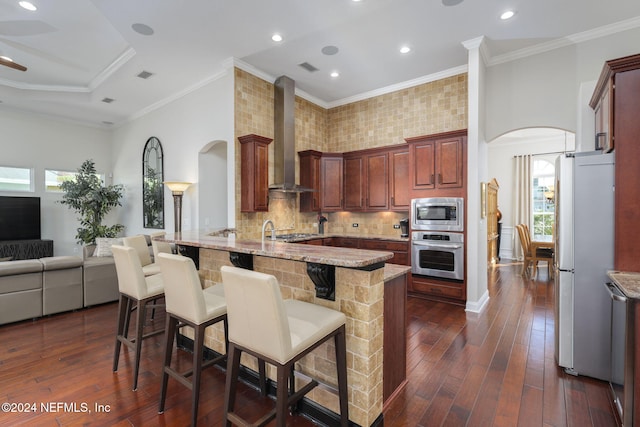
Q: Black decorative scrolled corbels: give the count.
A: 3